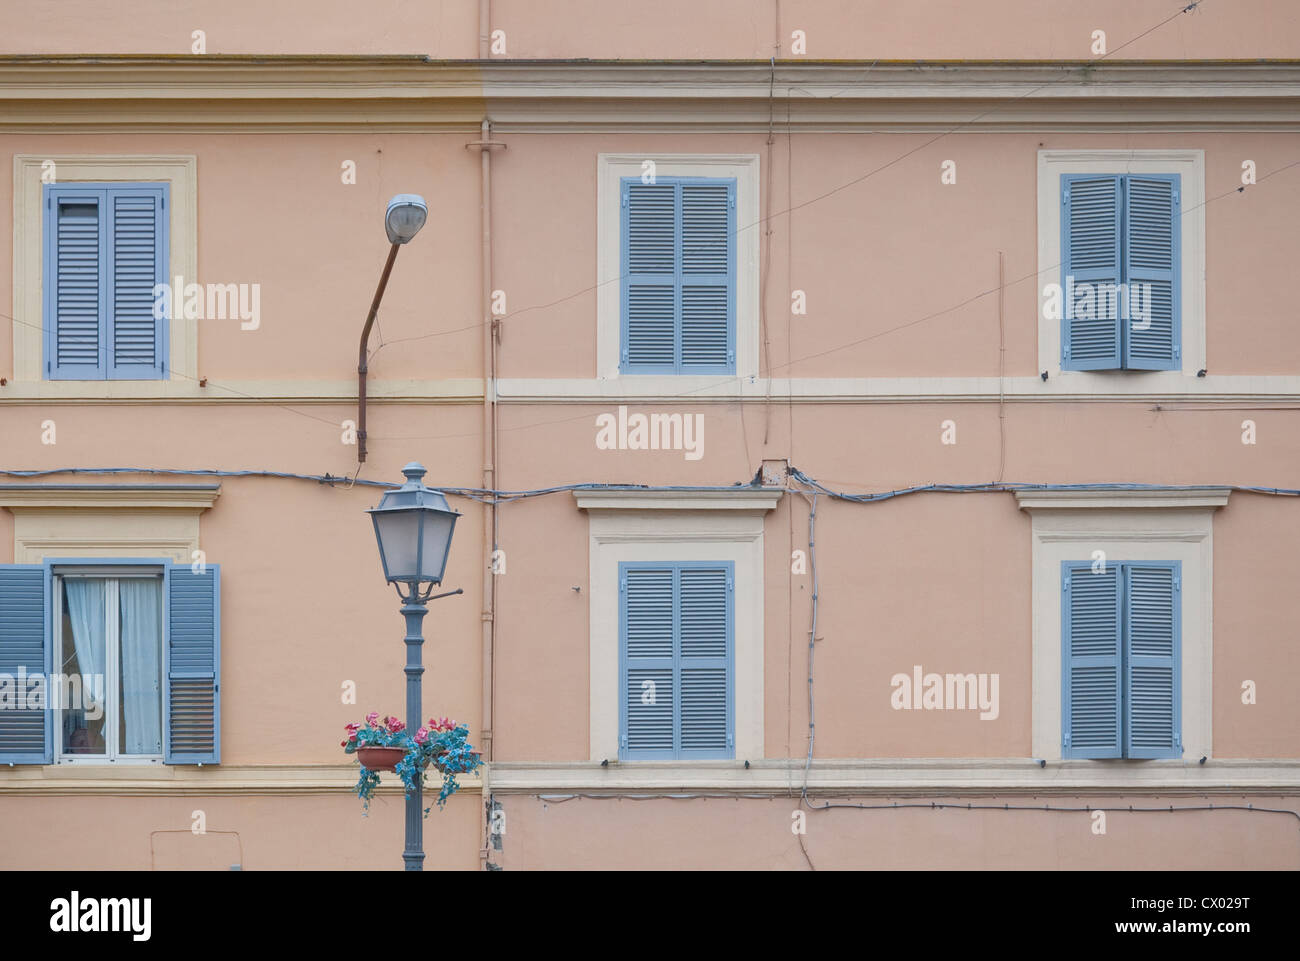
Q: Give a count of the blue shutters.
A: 12